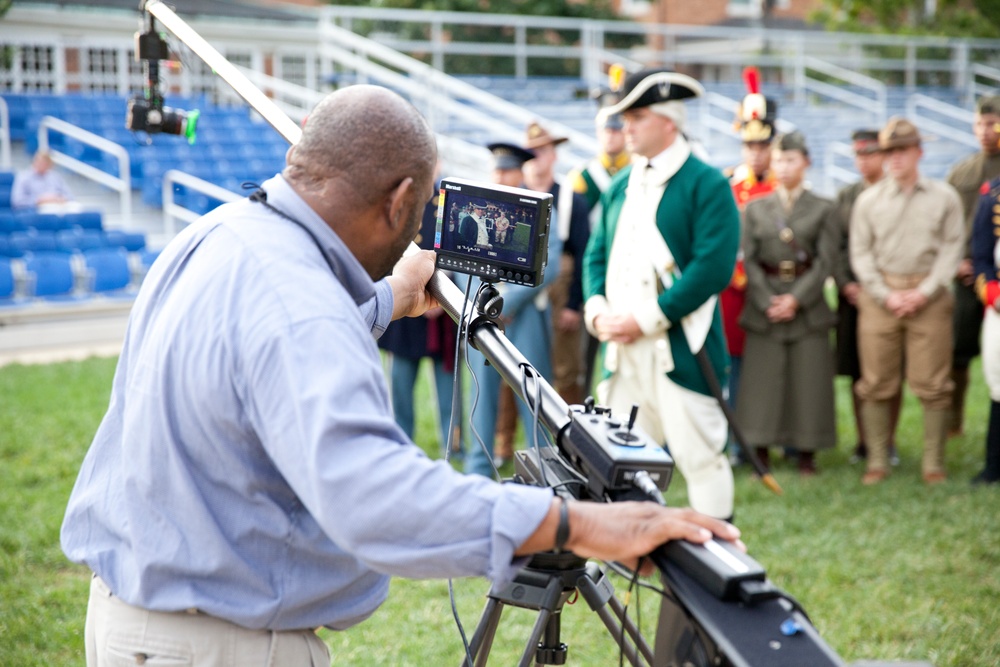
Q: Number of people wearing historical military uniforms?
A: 11